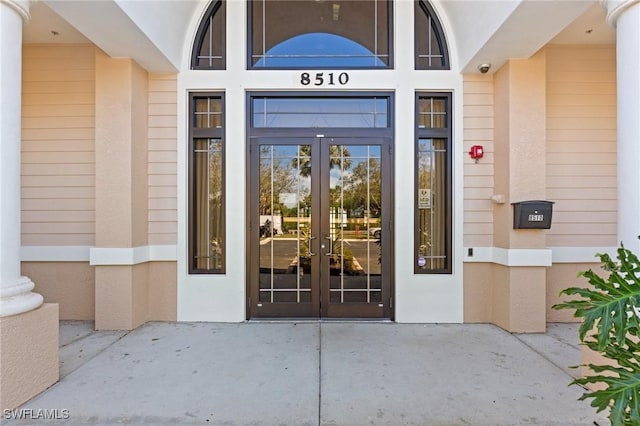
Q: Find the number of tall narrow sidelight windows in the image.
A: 2